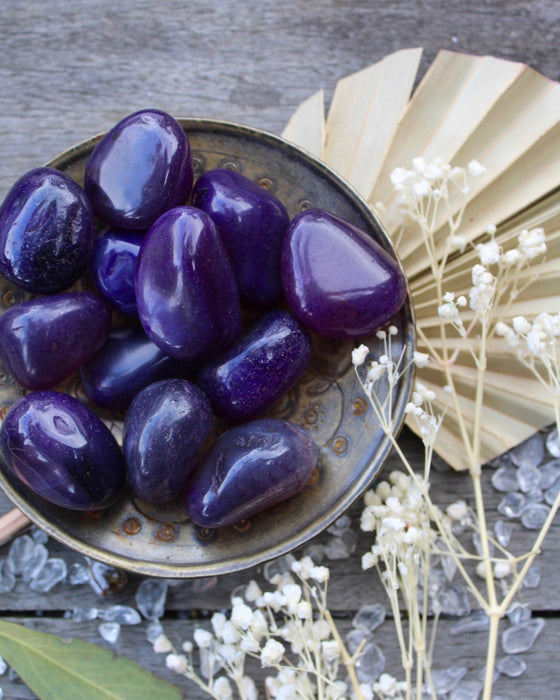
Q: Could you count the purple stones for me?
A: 12